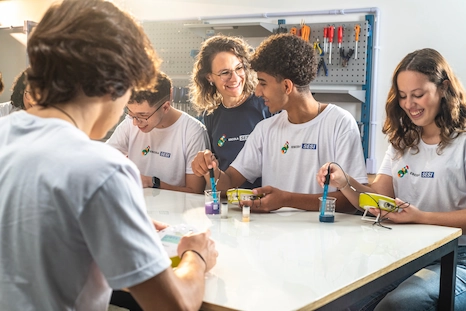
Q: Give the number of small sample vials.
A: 2